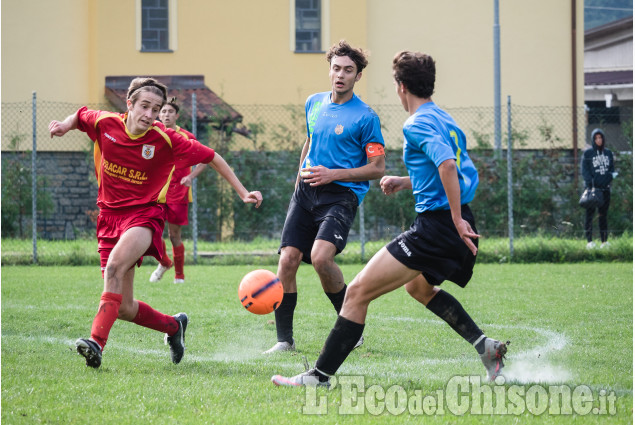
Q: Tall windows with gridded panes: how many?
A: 2